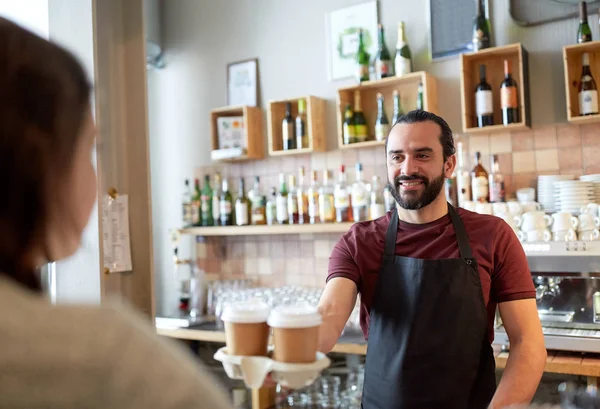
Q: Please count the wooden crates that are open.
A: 5